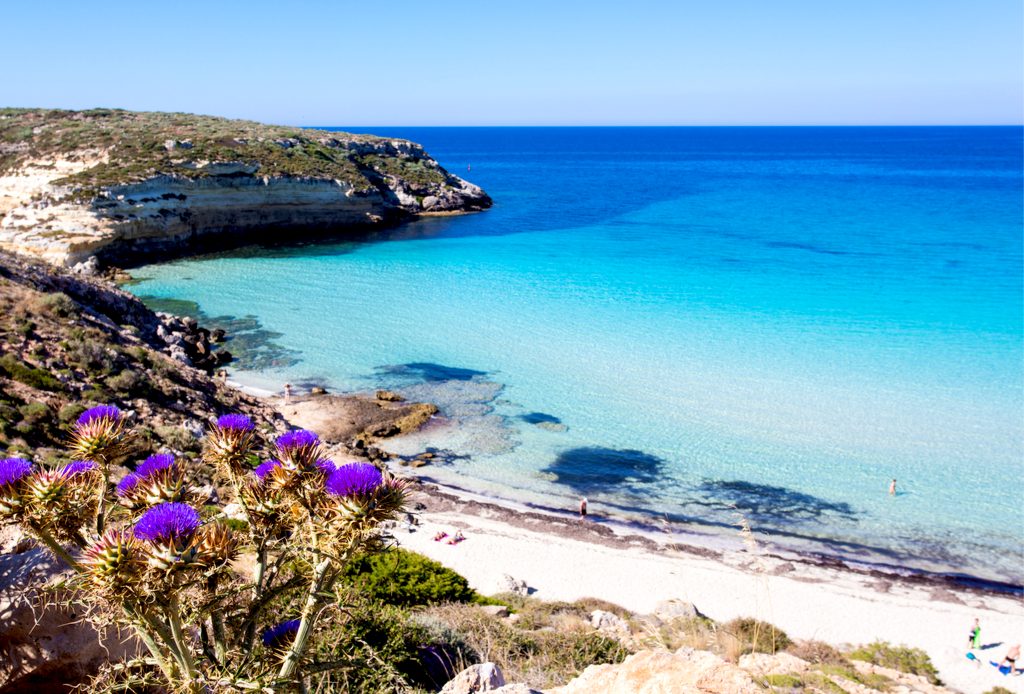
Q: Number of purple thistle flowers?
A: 12